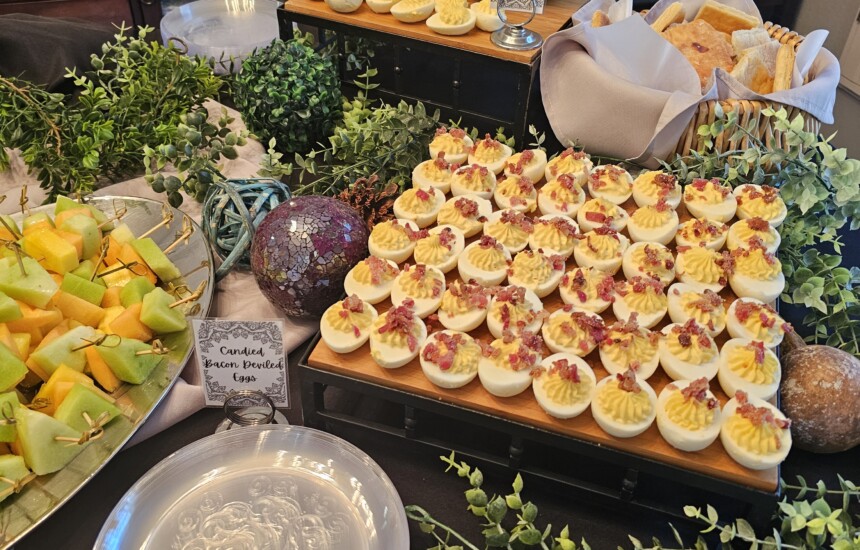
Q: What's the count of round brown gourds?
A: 1